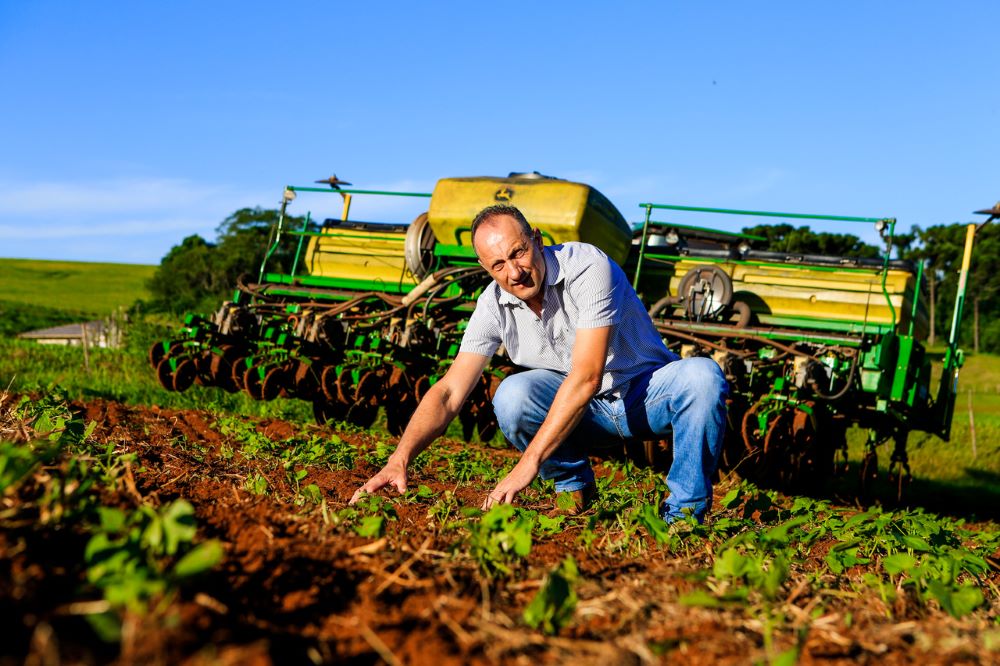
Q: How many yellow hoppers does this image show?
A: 3